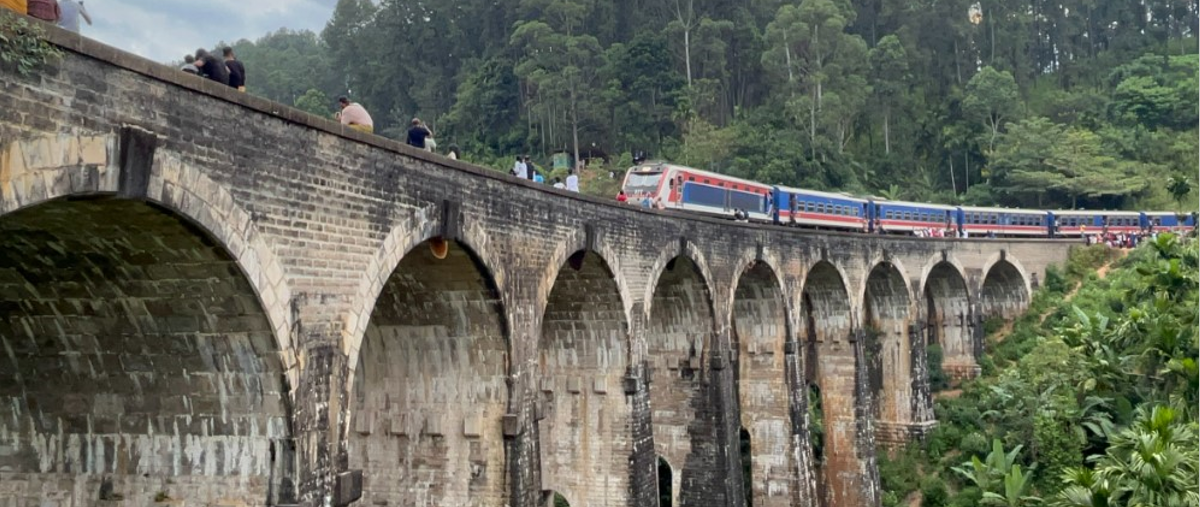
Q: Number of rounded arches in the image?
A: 9